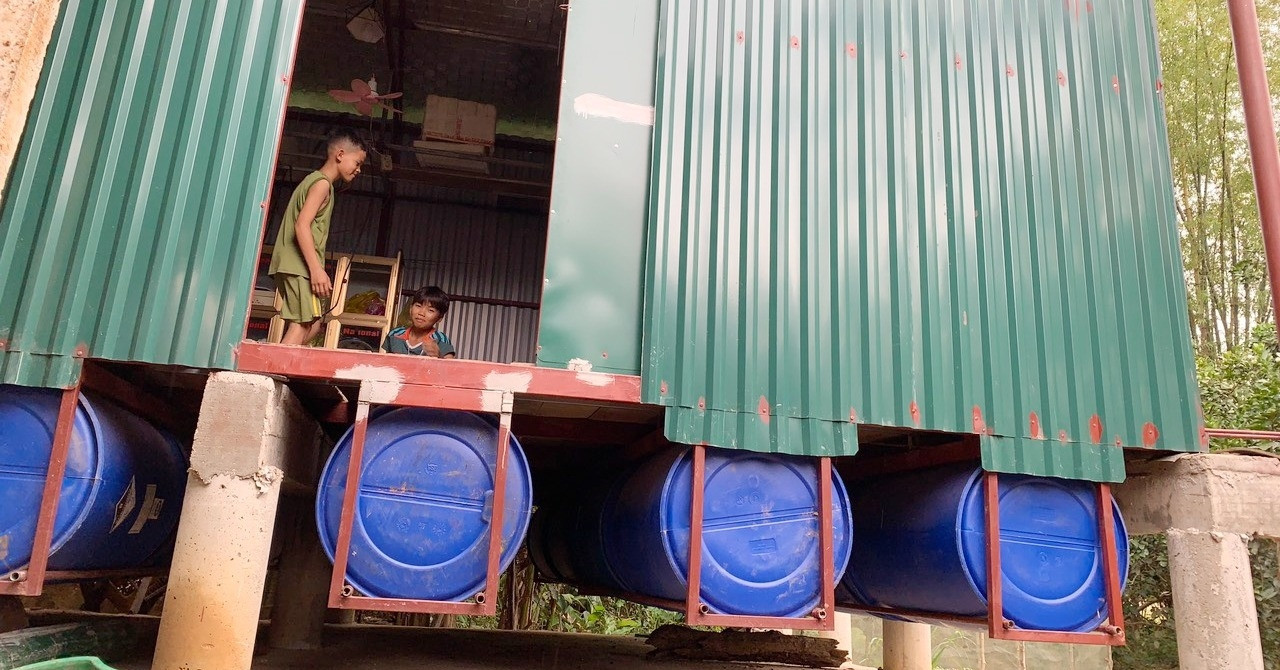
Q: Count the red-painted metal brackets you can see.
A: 4